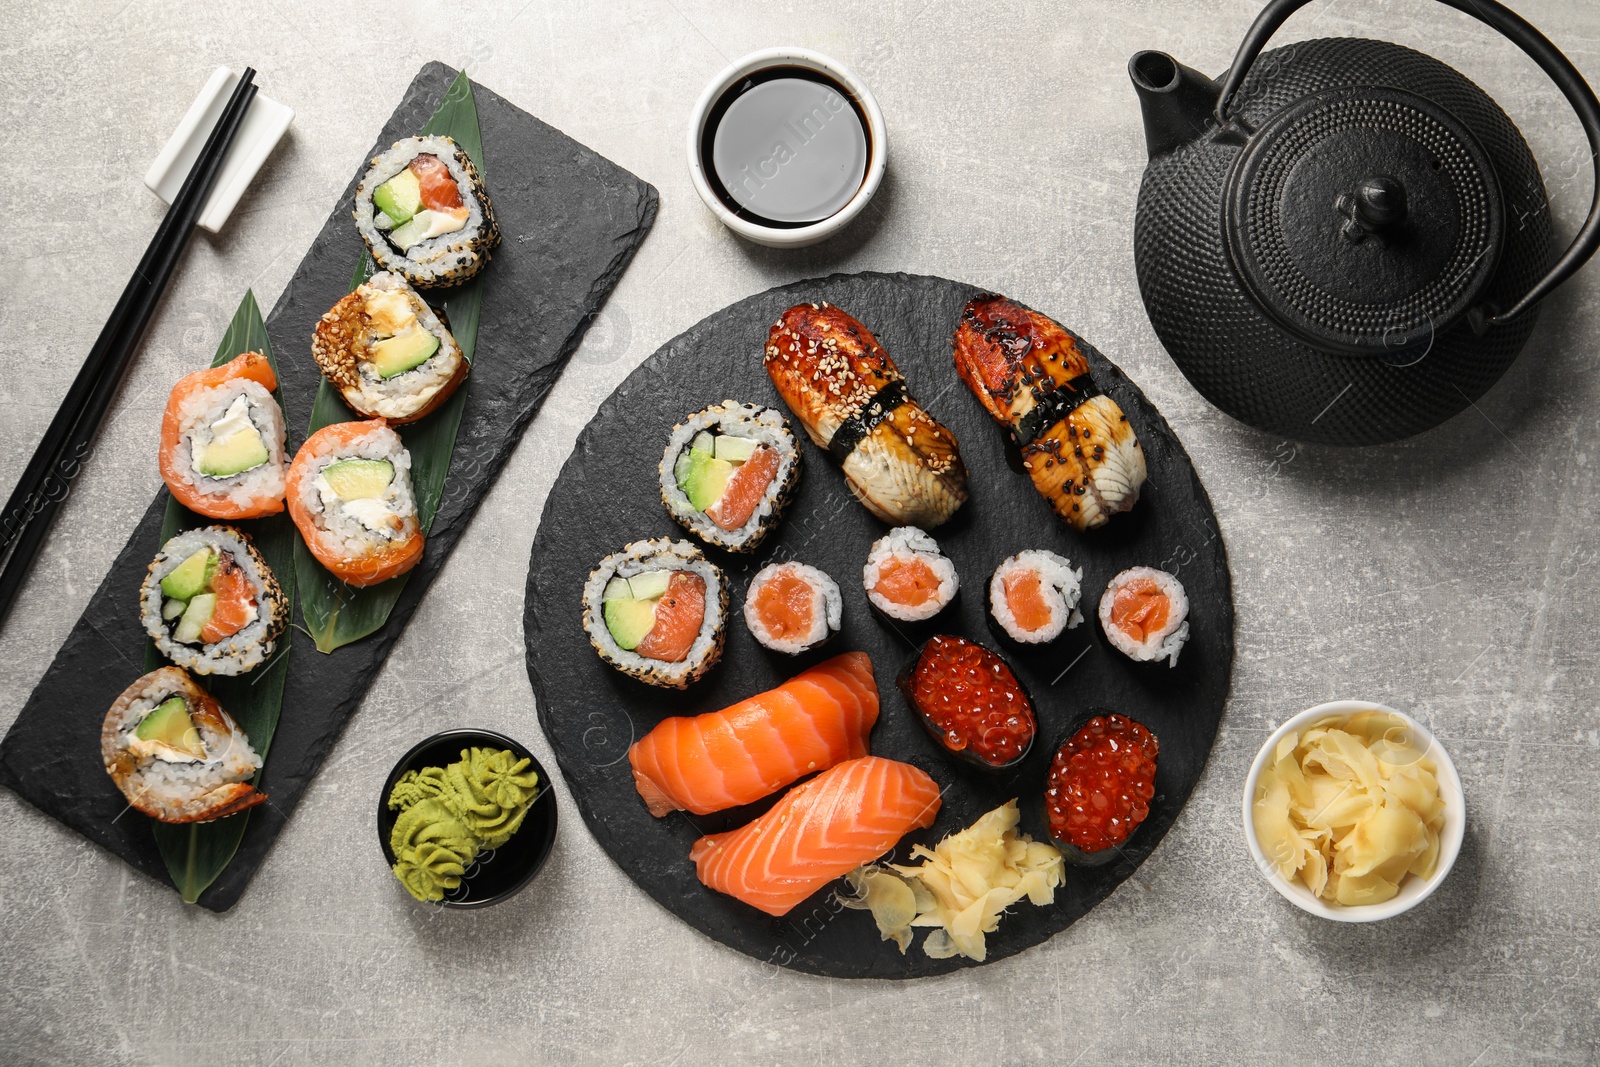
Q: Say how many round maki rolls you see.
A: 12